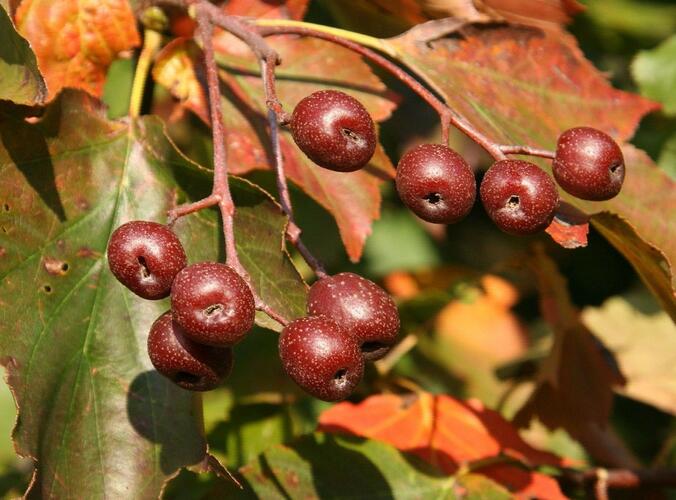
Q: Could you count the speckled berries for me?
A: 9